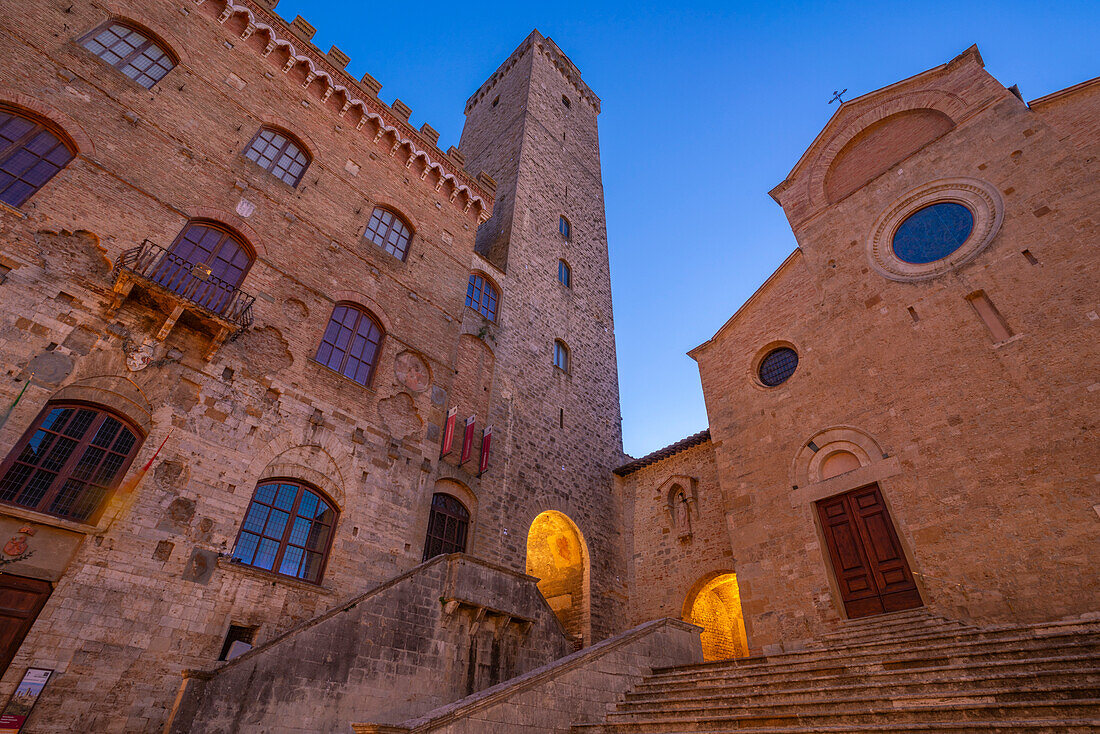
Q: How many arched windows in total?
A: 13